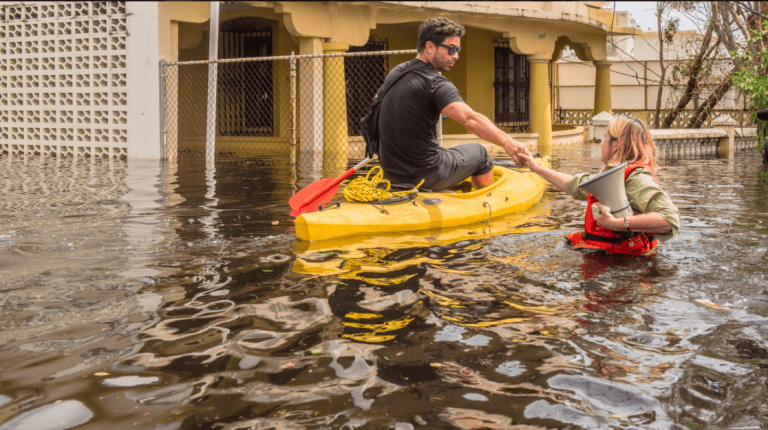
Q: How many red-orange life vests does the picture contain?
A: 1